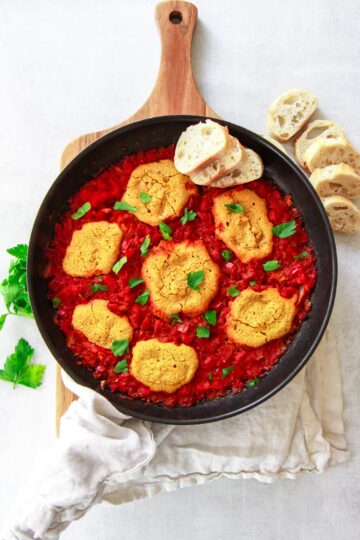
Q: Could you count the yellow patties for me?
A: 7